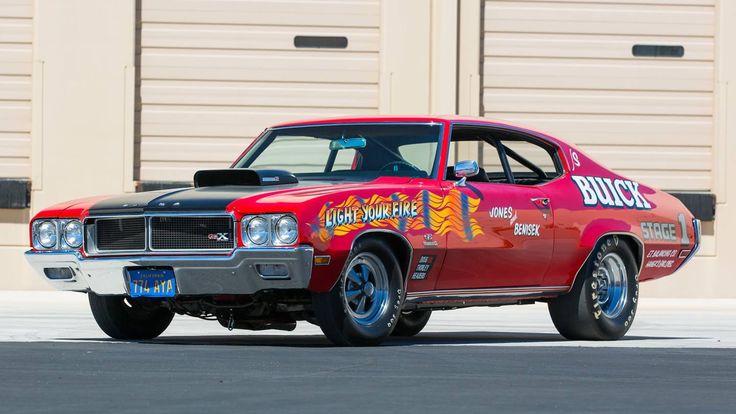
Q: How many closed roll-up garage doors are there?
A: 3